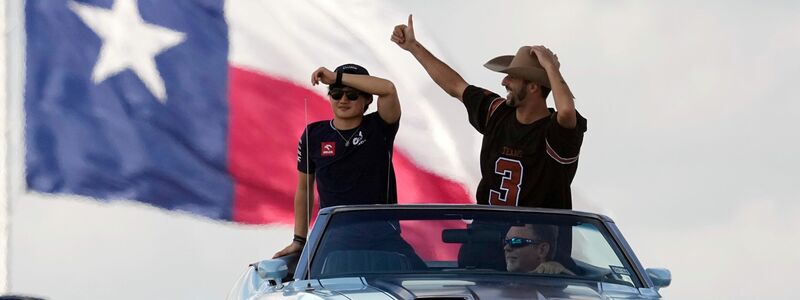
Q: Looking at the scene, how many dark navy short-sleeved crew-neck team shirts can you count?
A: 1